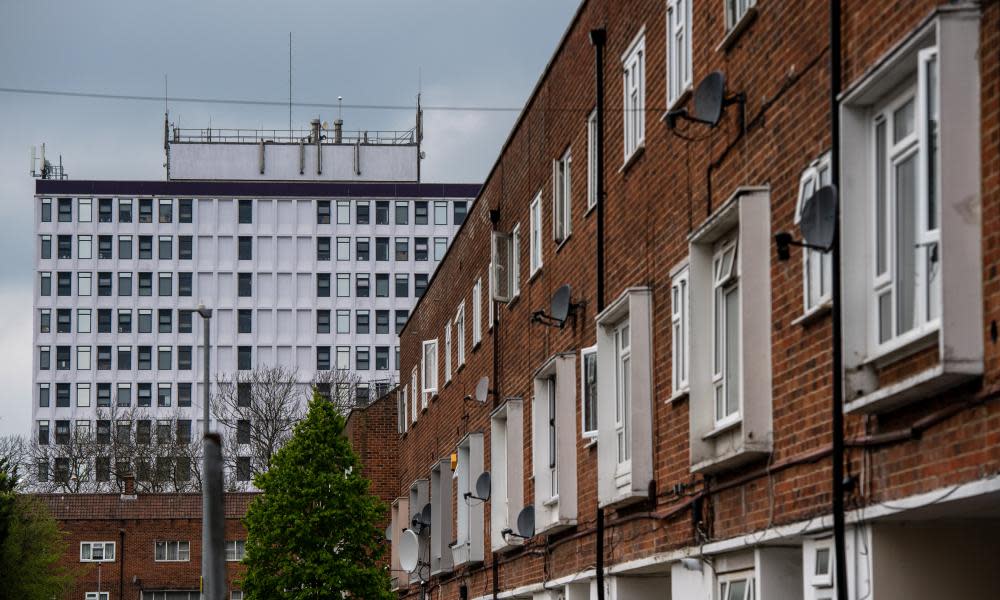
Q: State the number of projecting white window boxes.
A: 9